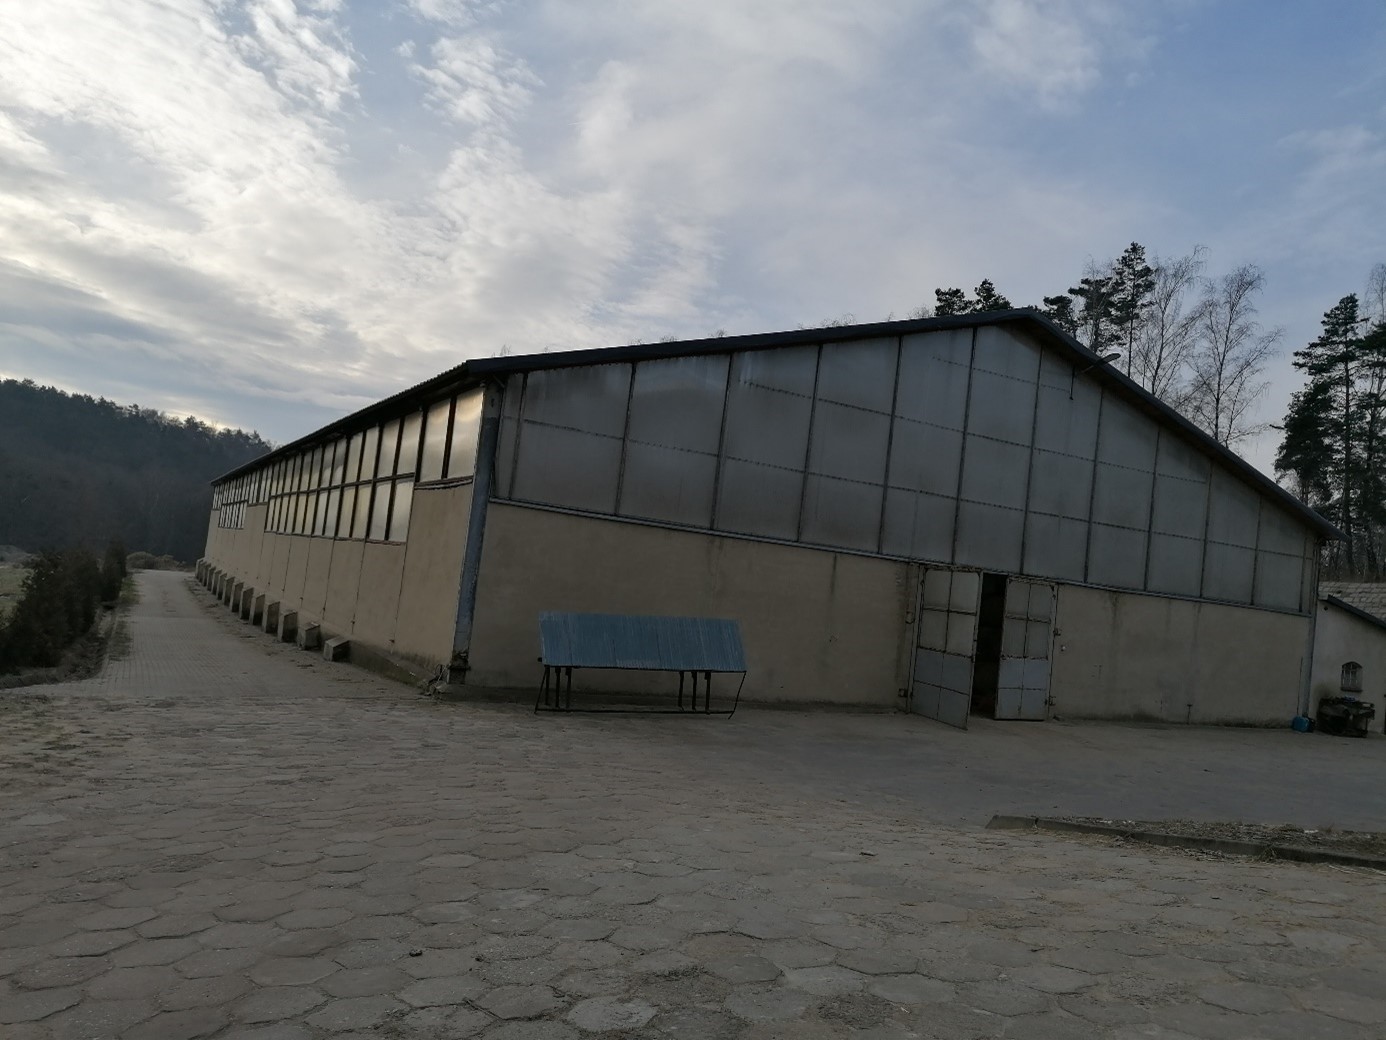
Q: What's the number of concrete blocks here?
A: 14